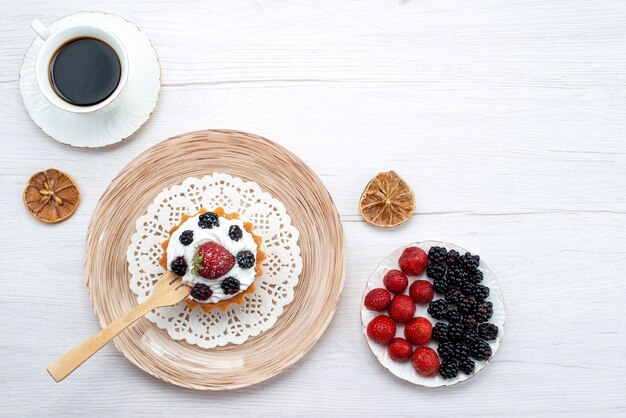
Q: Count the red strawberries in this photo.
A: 10